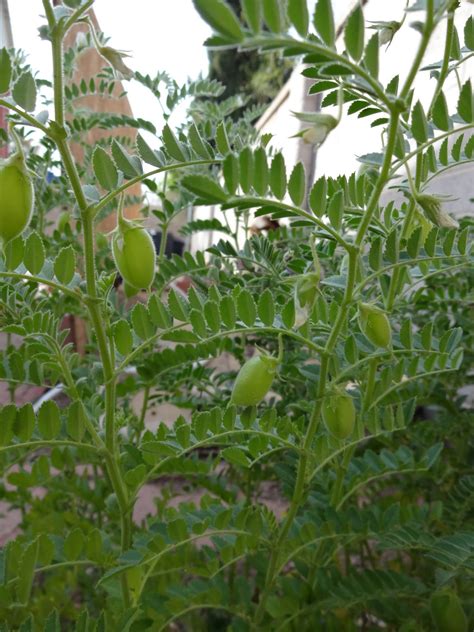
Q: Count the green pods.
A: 5